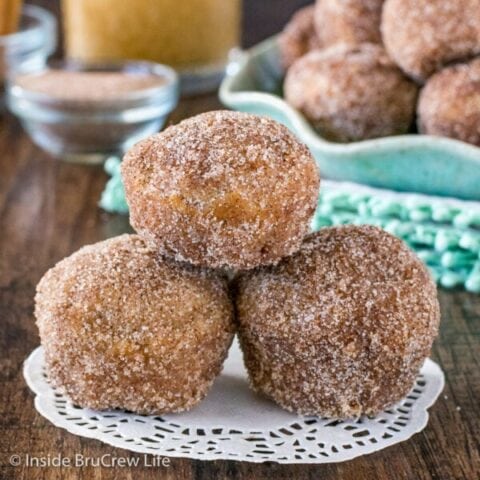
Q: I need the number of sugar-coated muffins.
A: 8